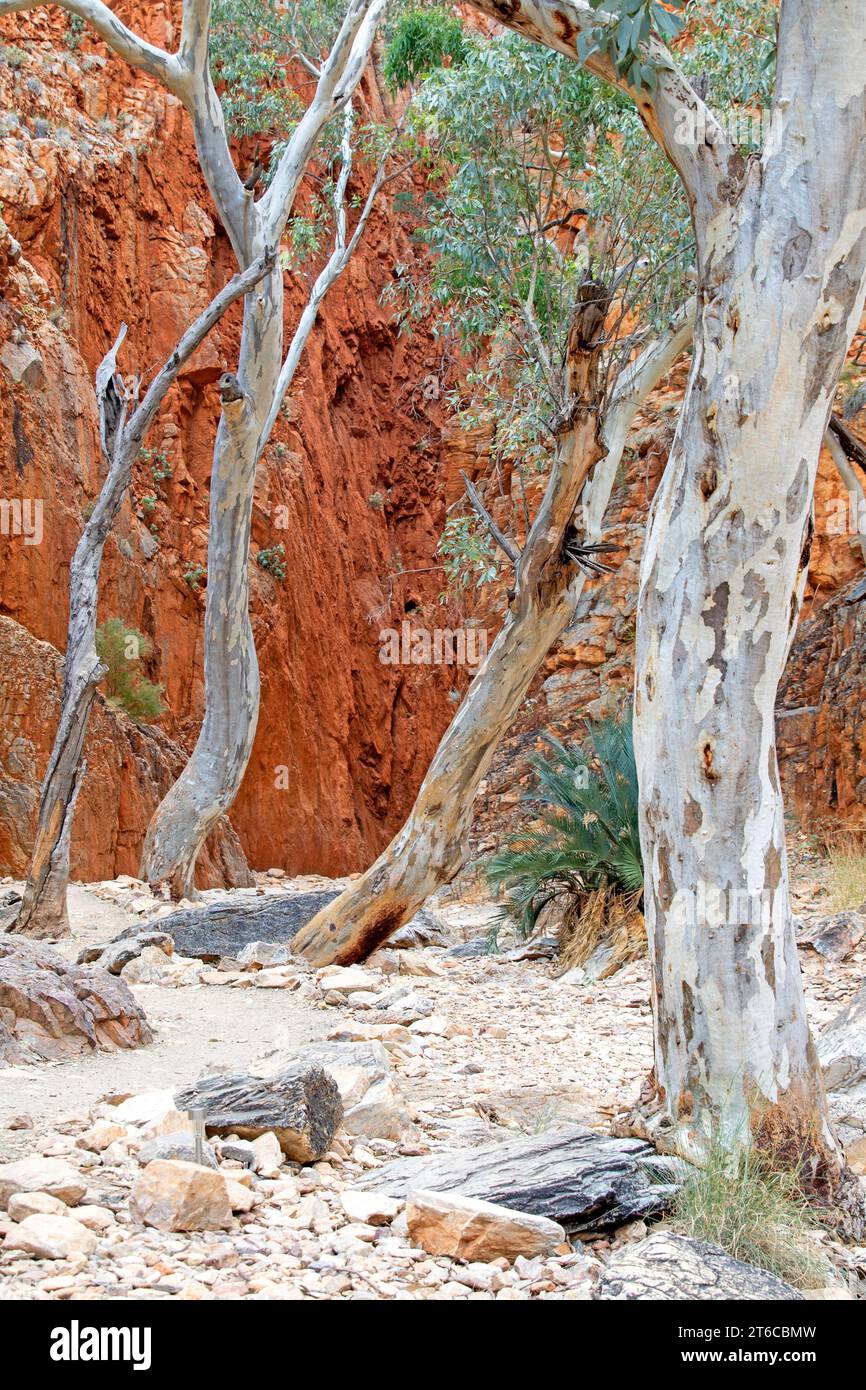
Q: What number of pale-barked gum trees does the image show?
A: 4